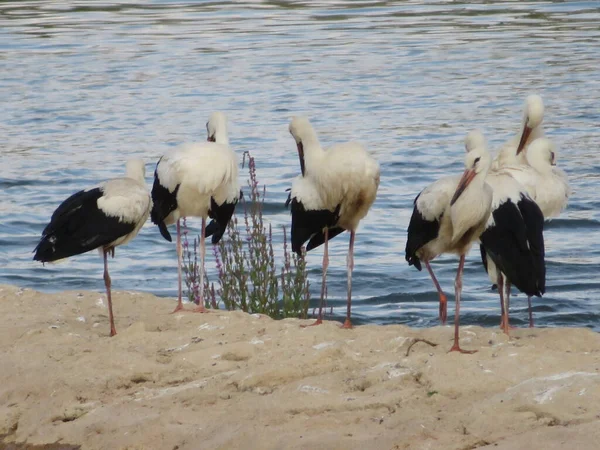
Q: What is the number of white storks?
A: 7